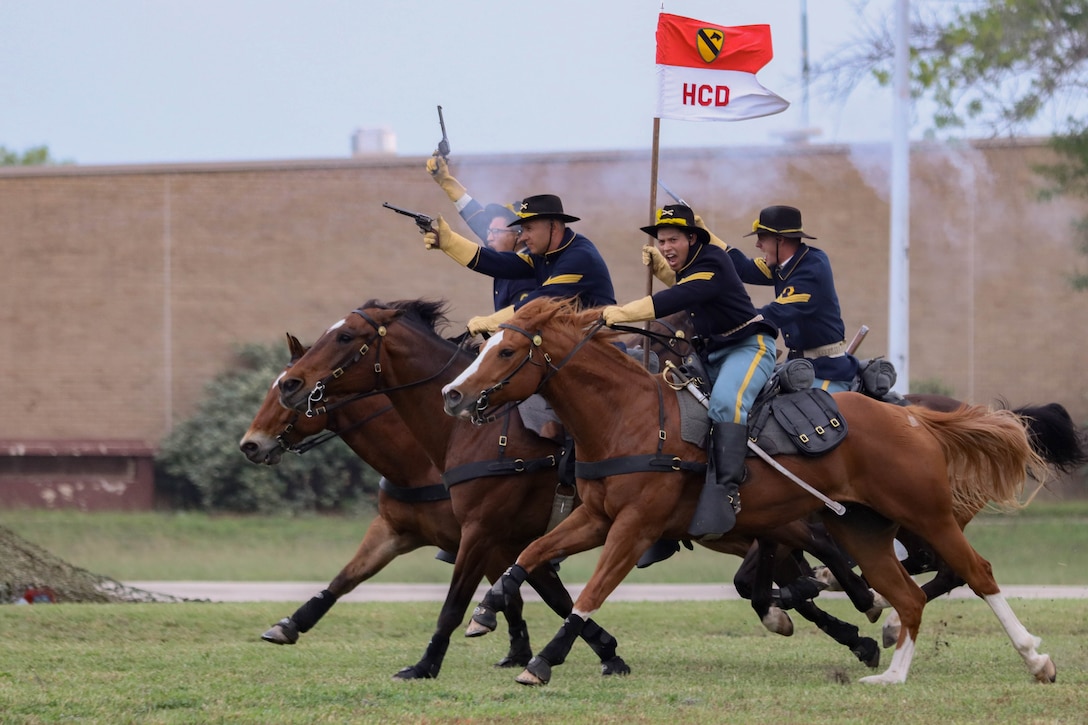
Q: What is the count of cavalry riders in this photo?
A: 4